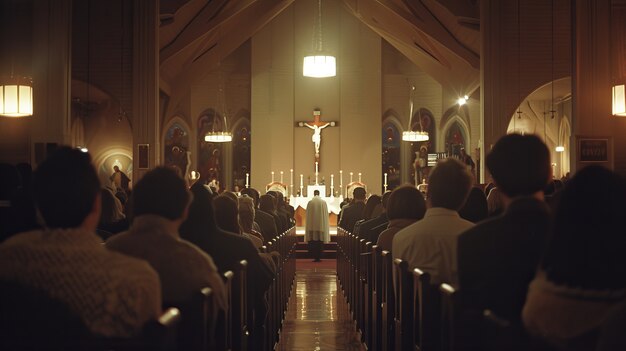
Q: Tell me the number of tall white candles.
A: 11